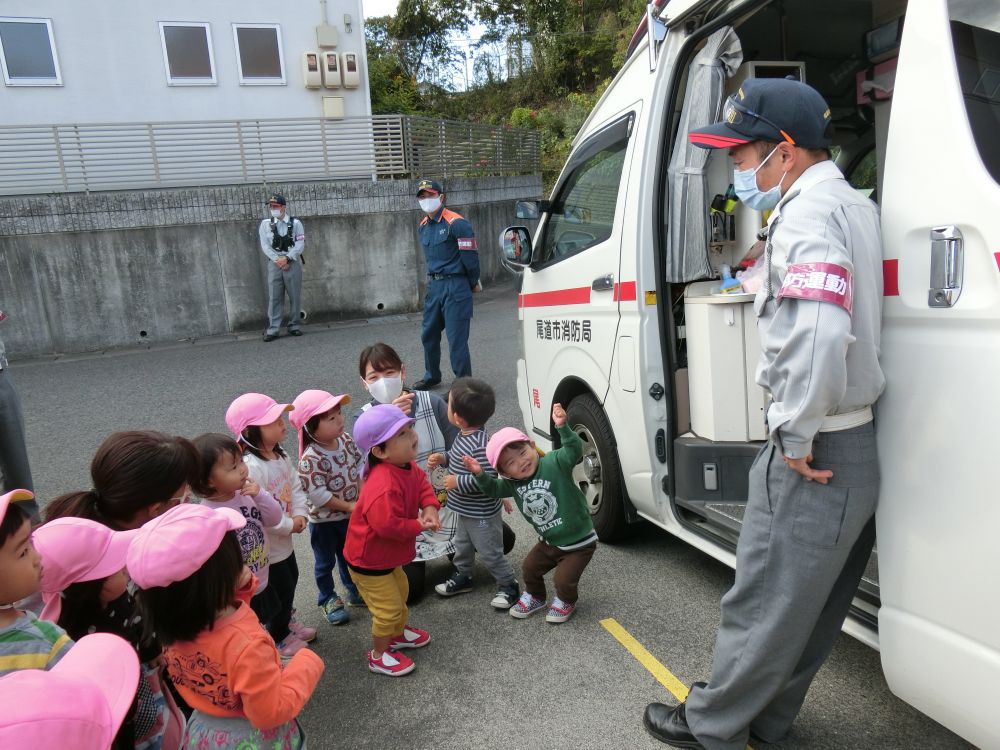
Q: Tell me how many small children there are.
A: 10